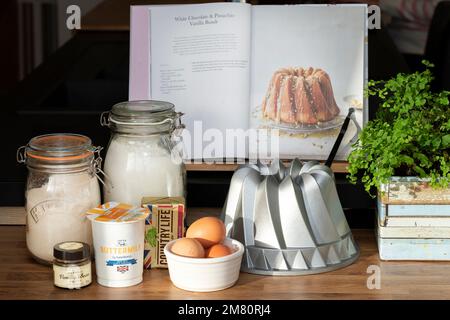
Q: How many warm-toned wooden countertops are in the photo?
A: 1